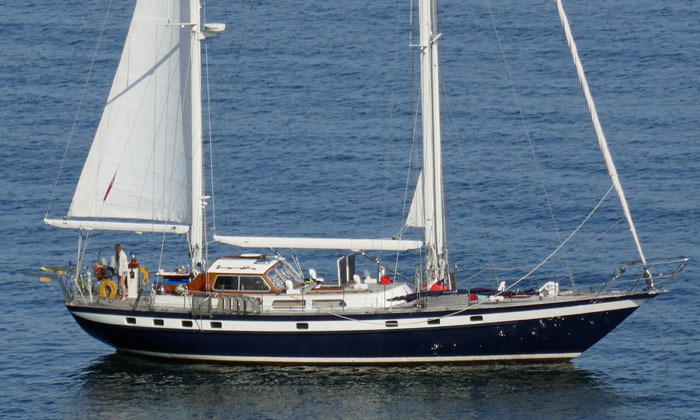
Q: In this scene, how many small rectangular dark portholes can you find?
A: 8